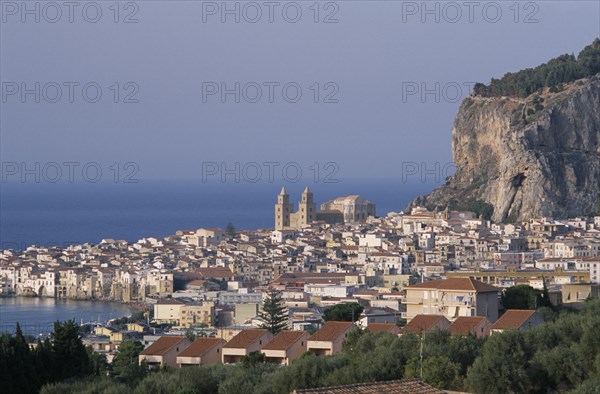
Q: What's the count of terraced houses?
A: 9